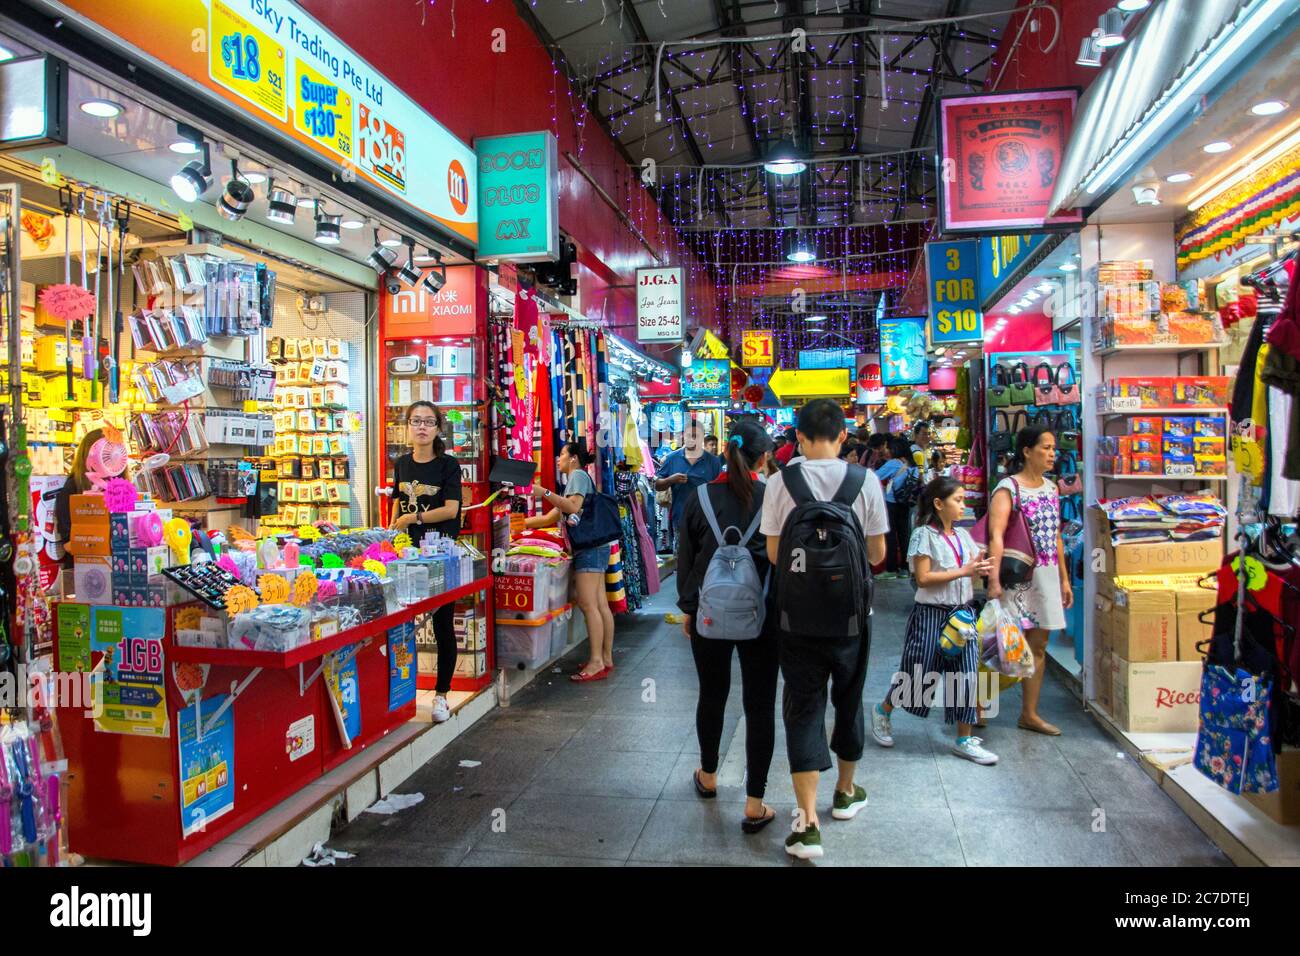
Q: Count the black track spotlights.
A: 7